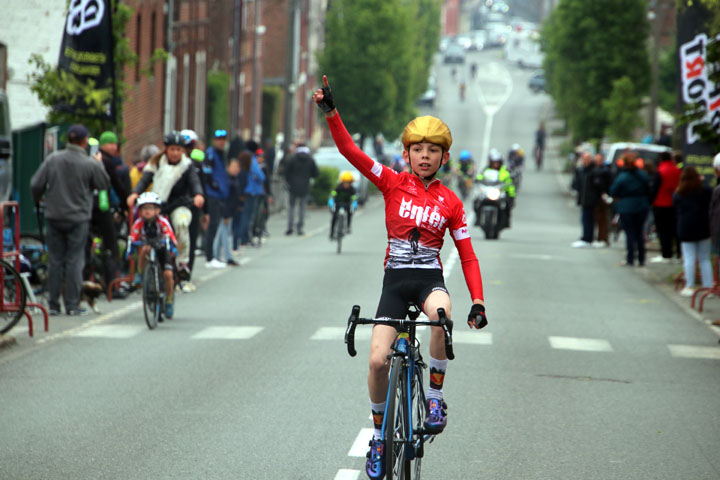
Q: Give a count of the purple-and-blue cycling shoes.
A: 2